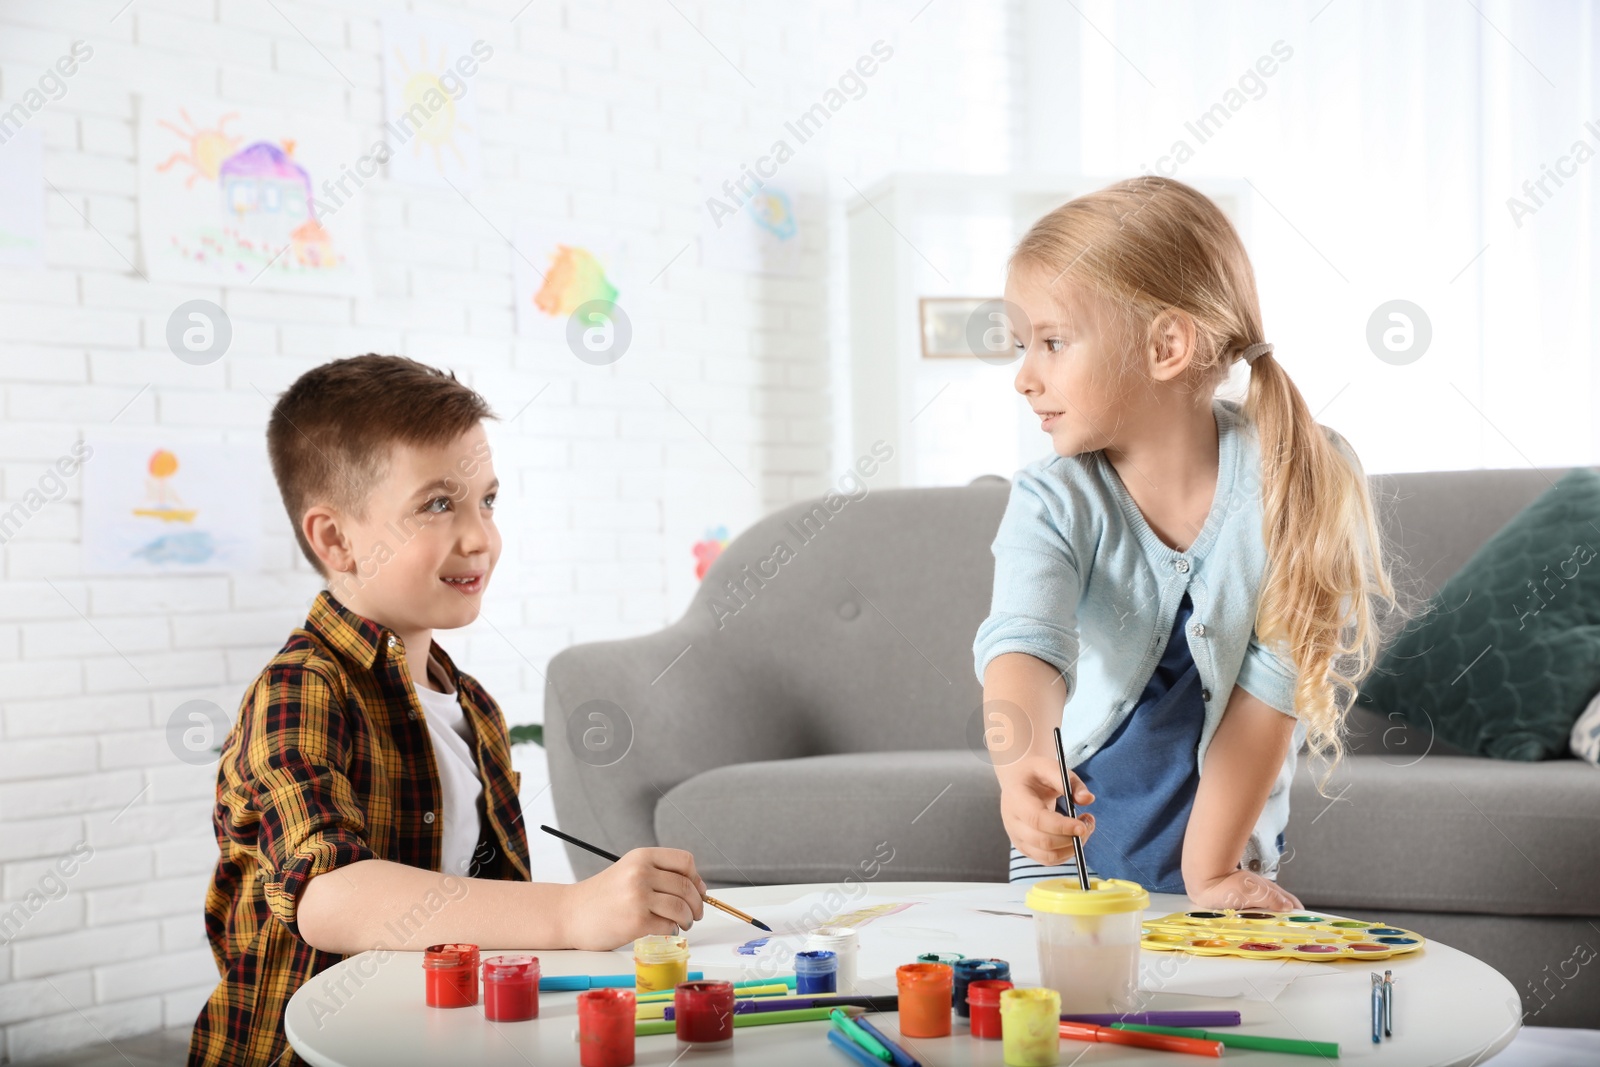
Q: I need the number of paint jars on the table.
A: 12